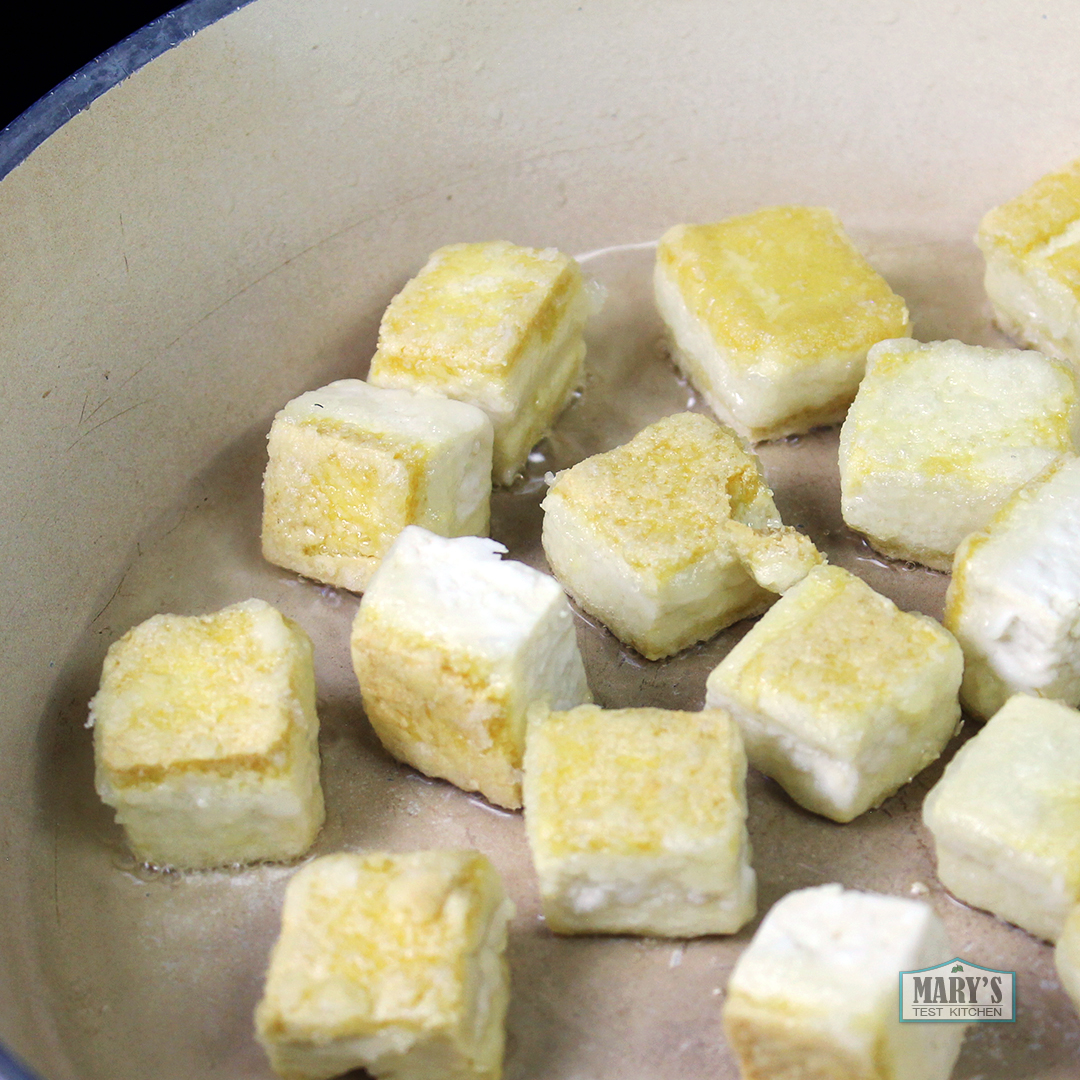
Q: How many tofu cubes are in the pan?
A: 15